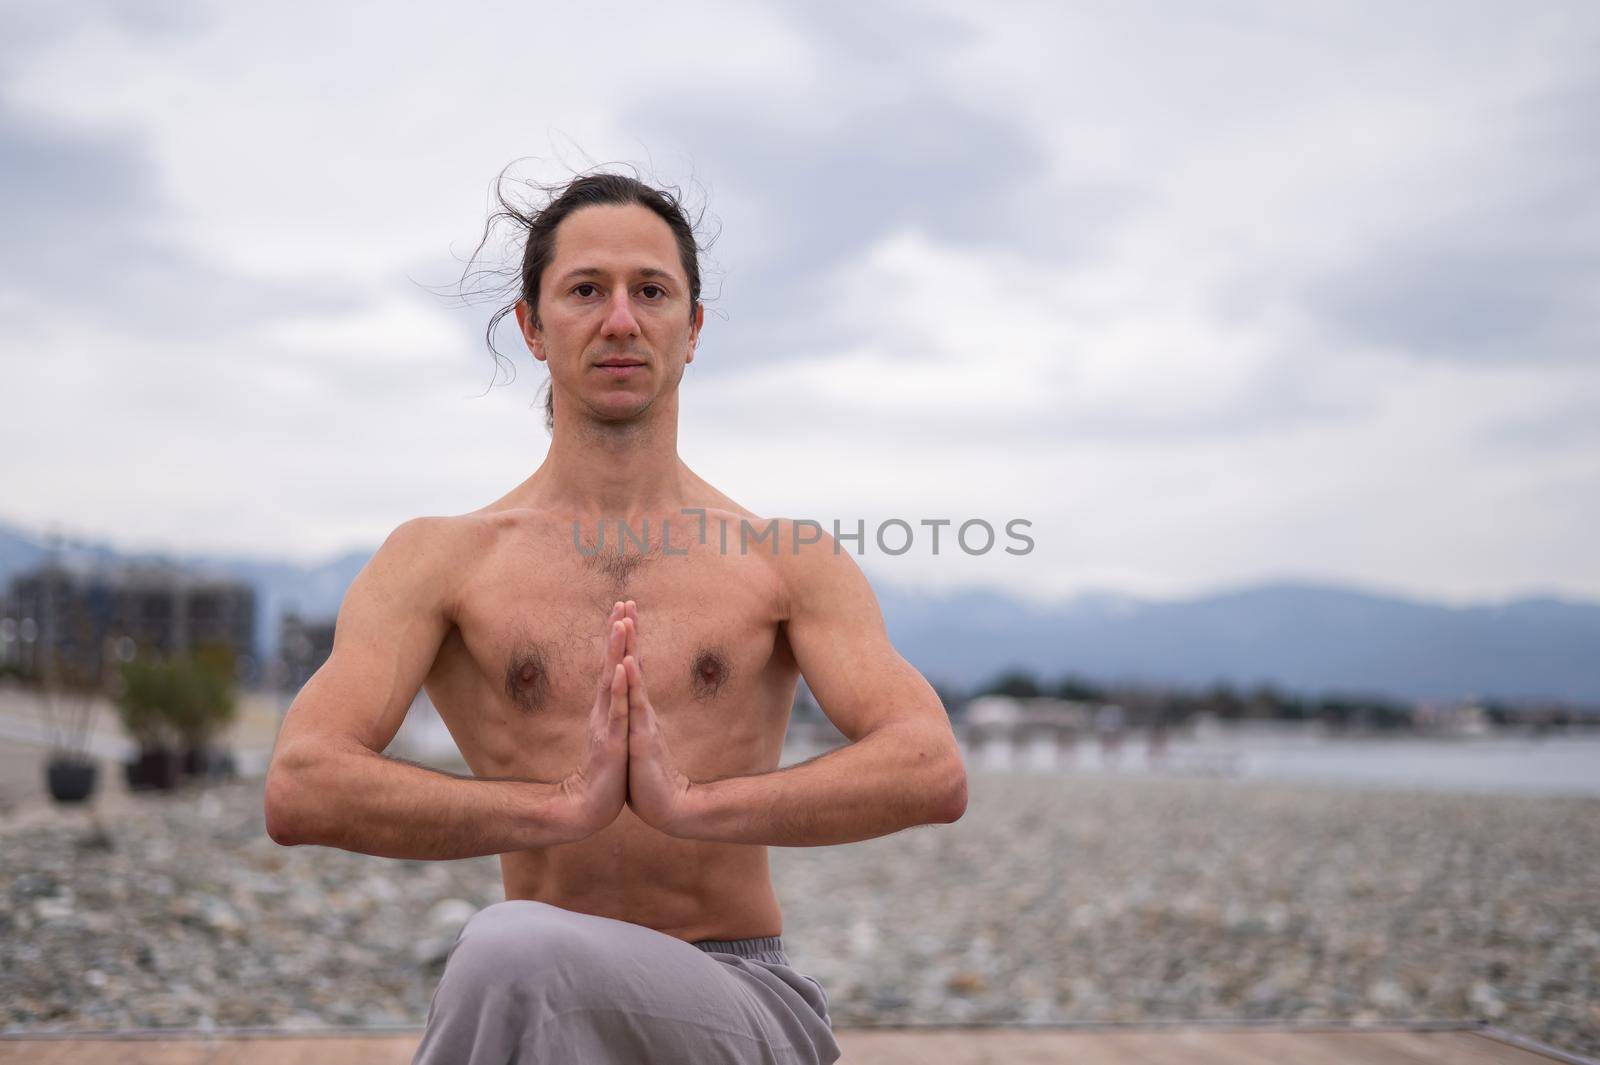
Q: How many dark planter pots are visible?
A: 3